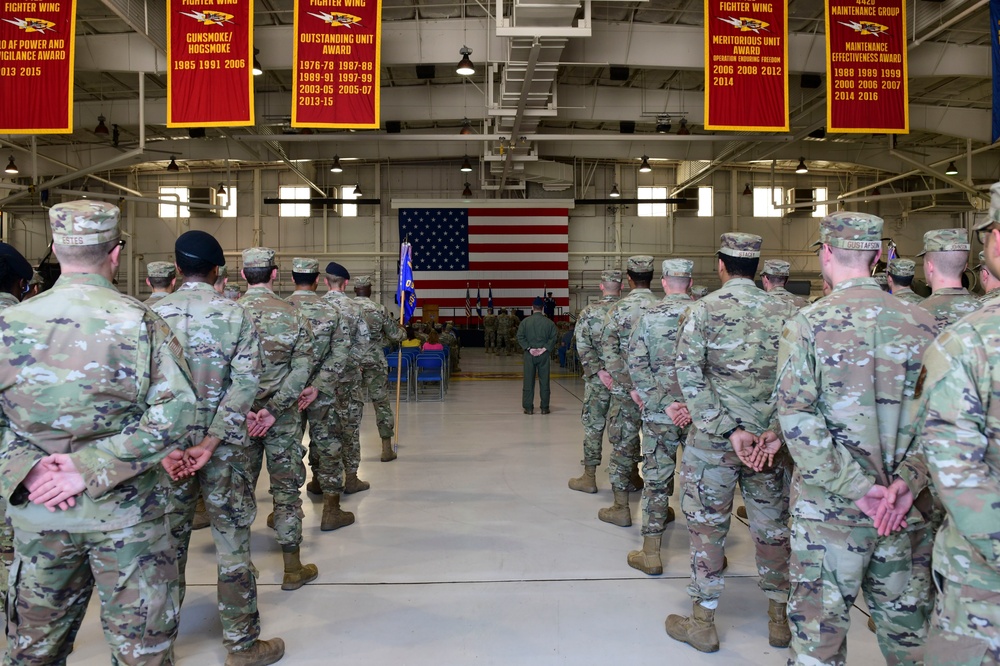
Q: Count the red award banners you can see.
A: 5